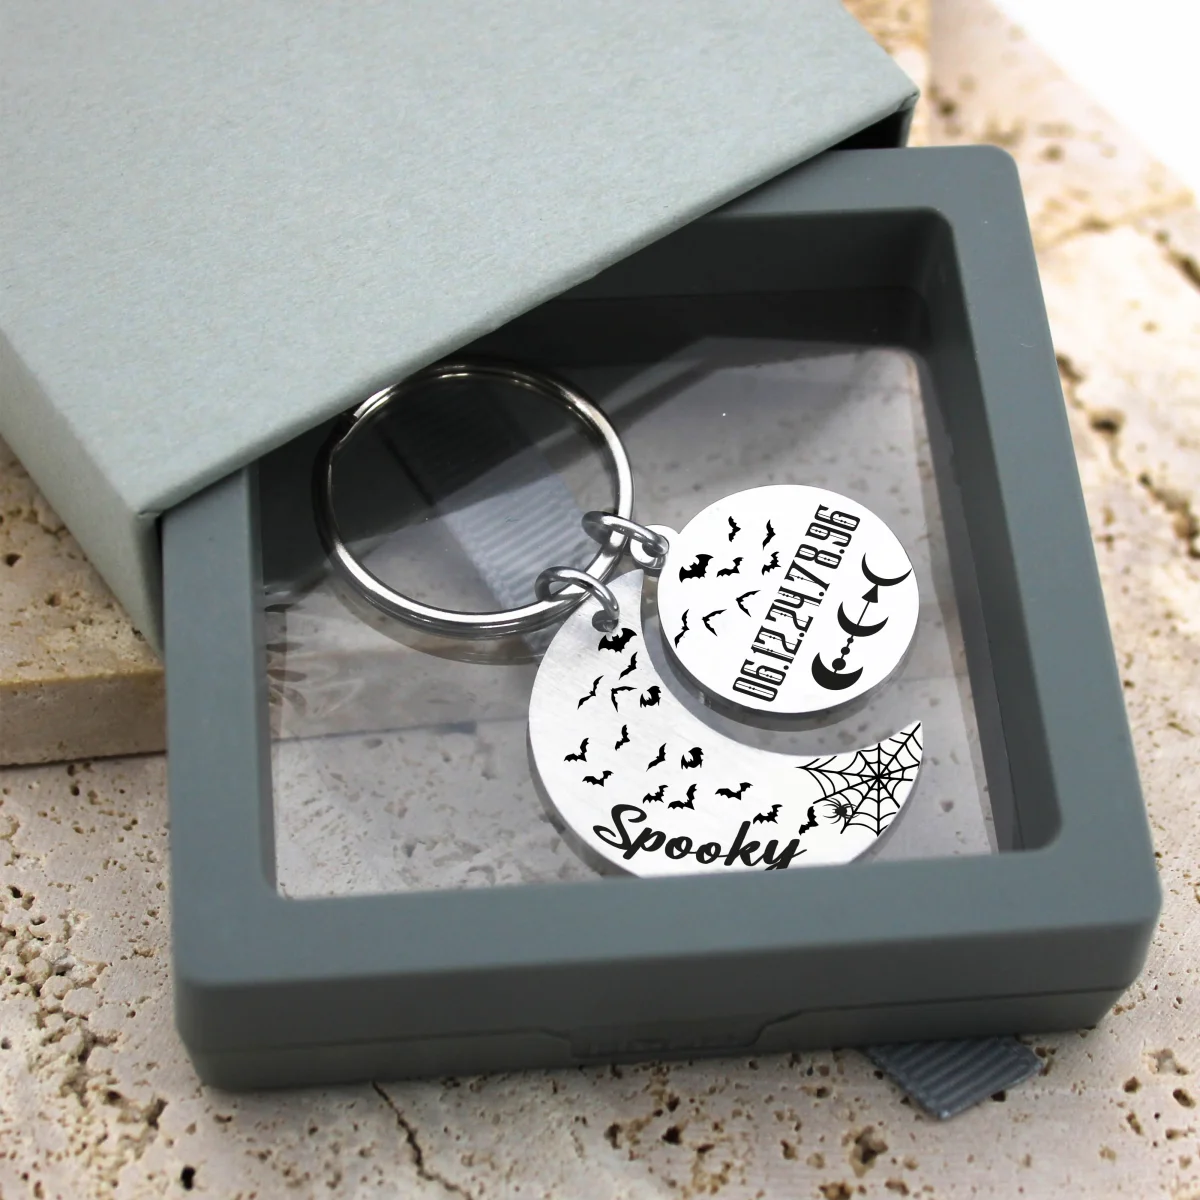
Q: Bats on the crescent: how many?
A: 15